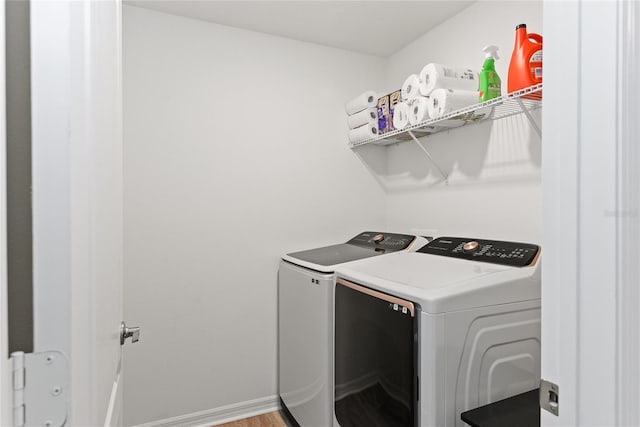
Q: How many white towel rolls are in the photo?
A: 8